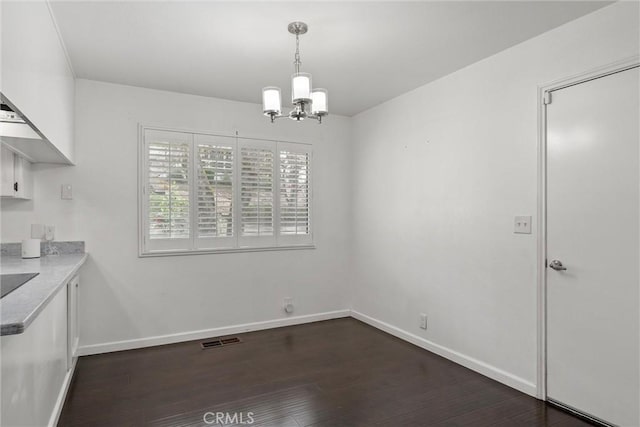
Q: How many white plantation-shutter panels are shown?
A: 4